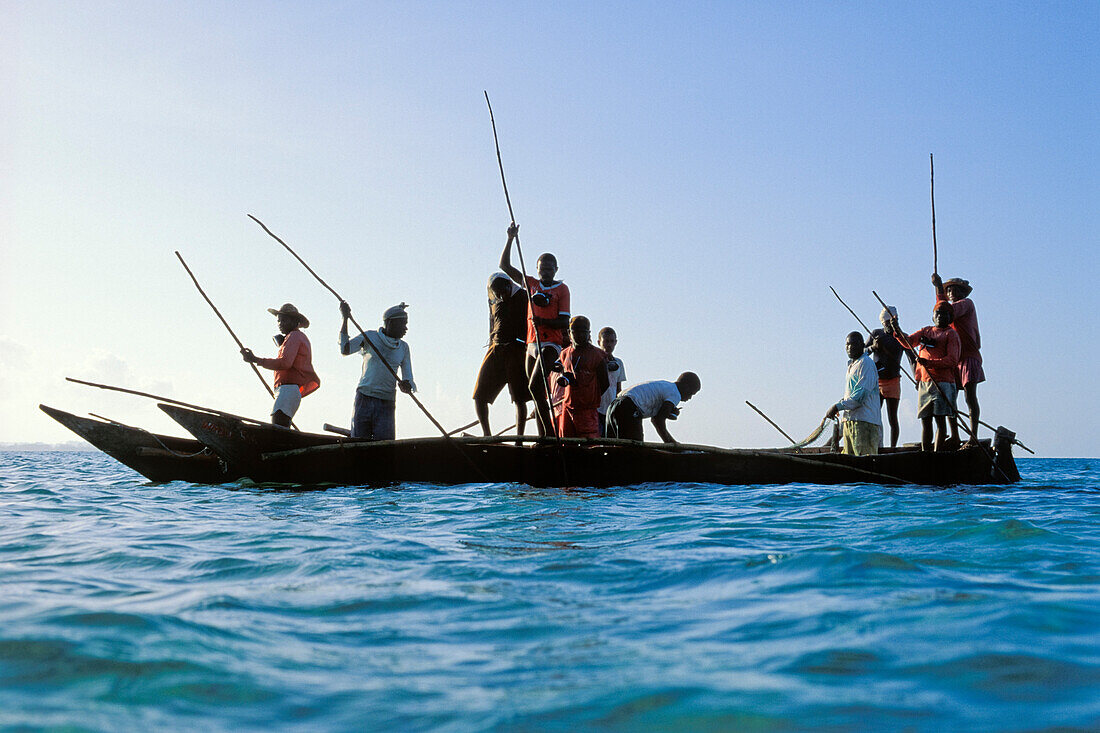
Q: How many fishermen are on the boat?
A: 11